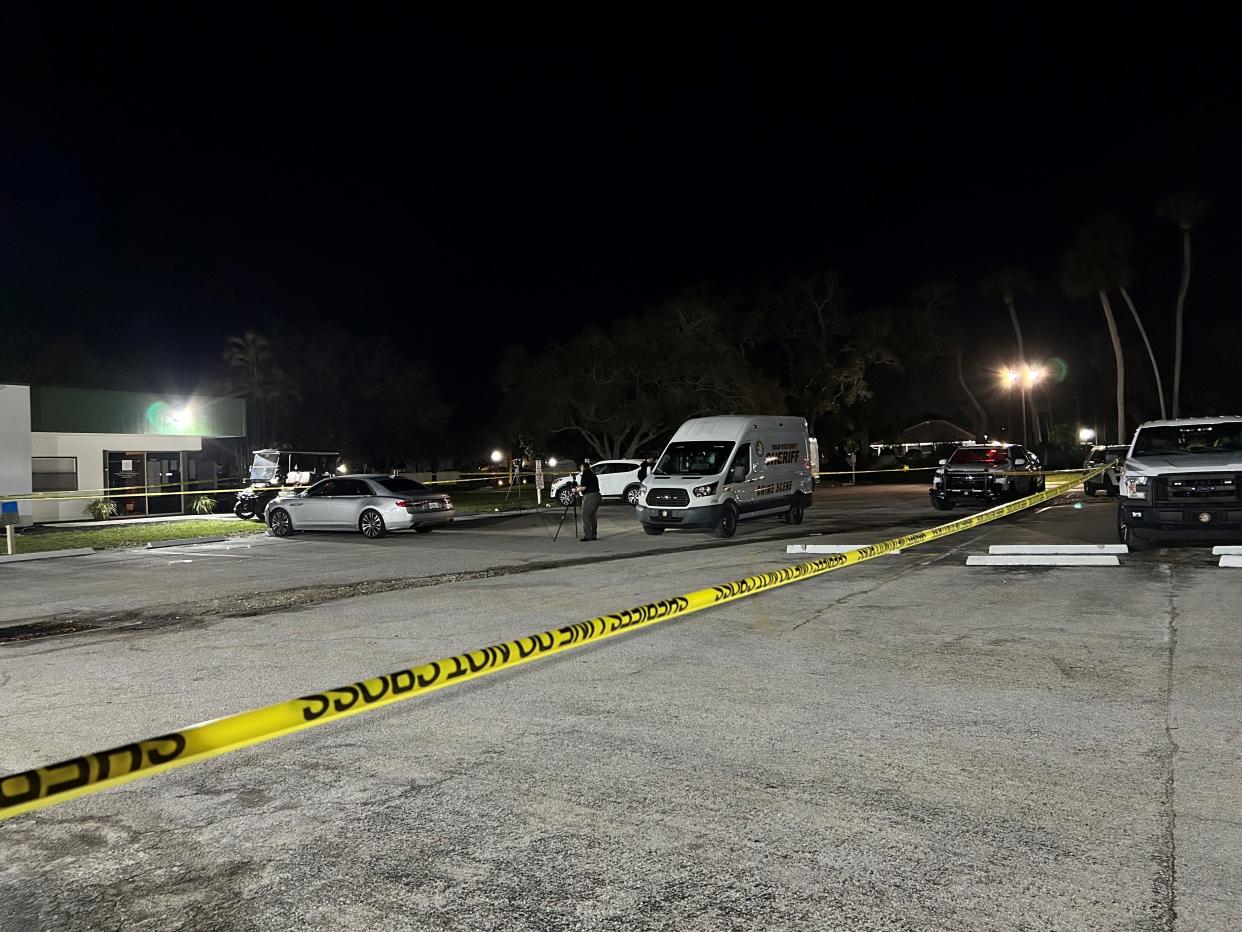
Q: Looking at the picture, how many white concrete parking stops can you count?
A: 5